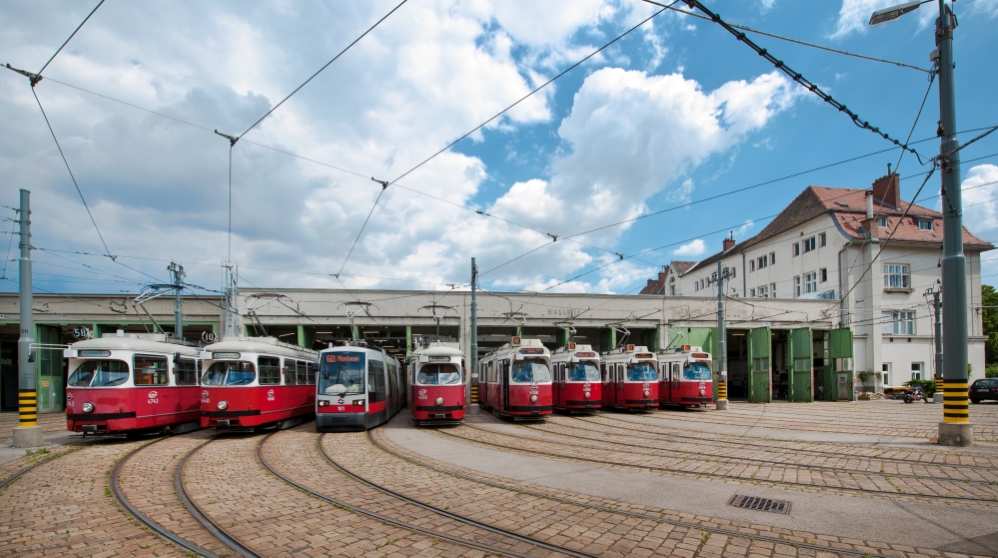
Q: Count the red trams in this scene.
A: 7